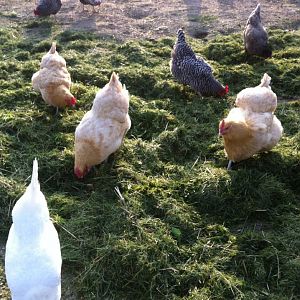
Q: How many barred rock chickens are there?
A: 1